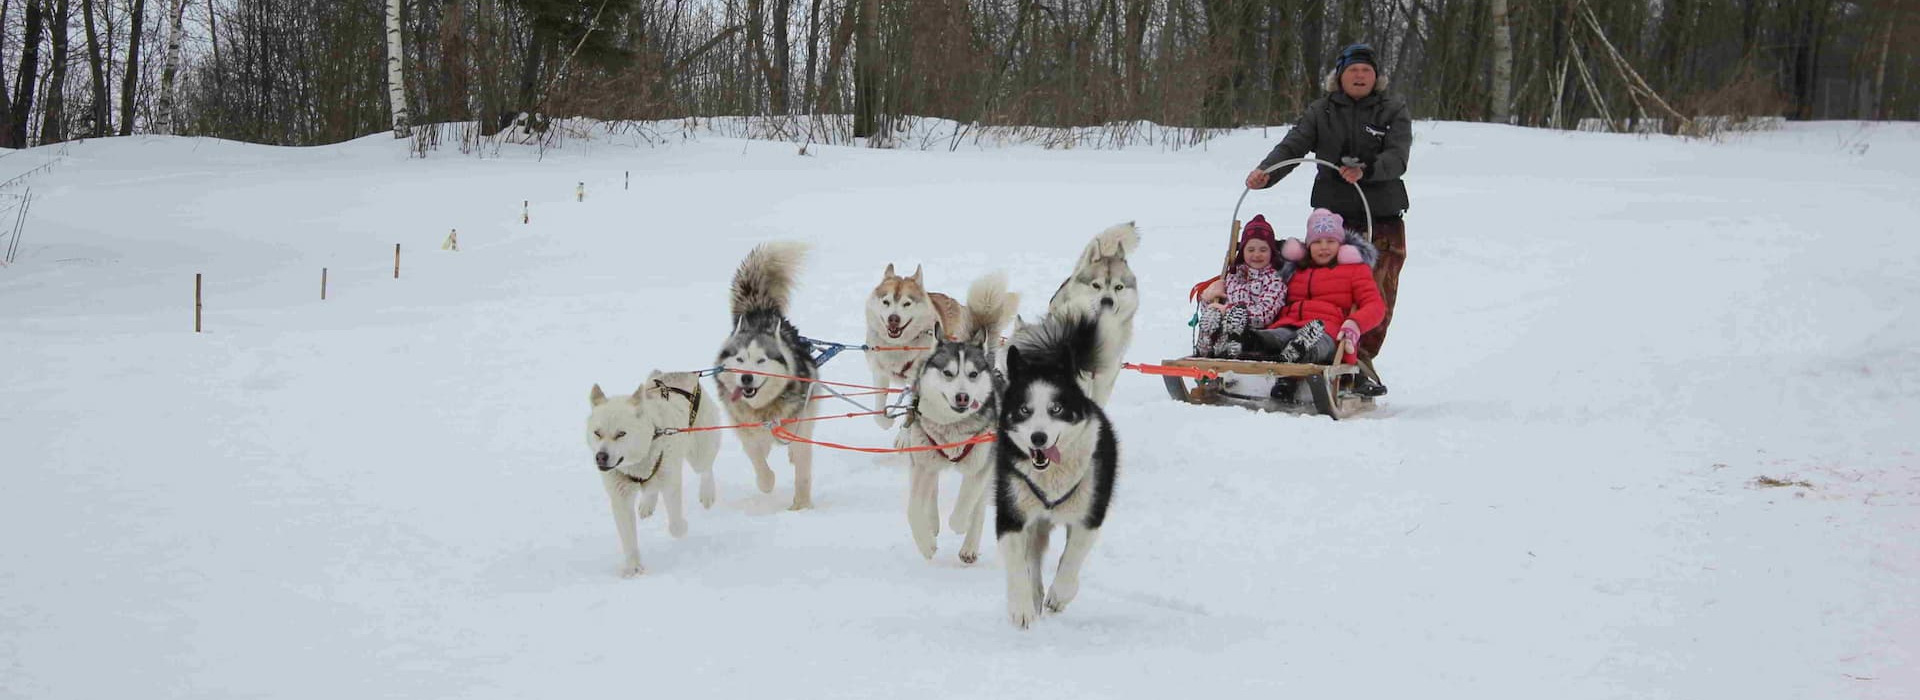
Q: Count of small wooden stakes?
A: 7